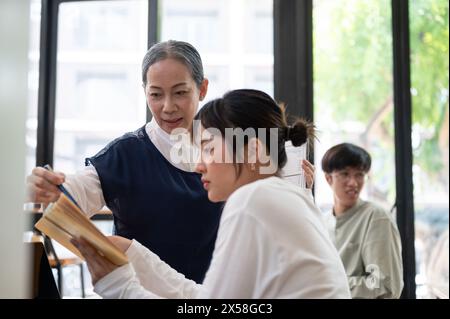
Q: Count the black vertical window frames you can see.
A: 4